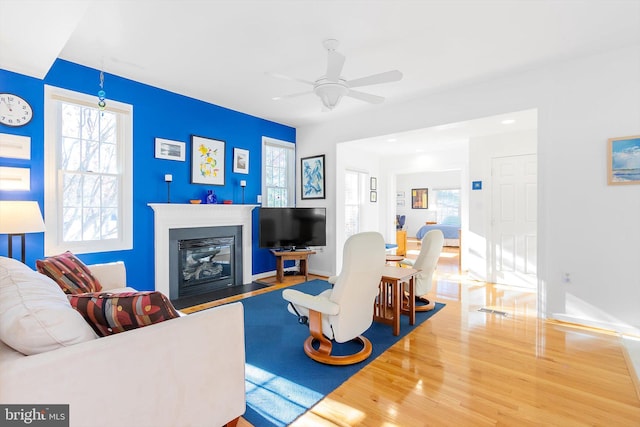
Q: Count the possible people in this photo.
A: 0